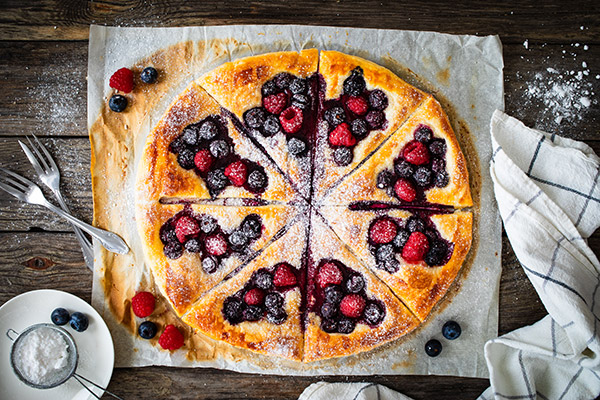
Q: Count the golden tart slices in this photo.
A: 8